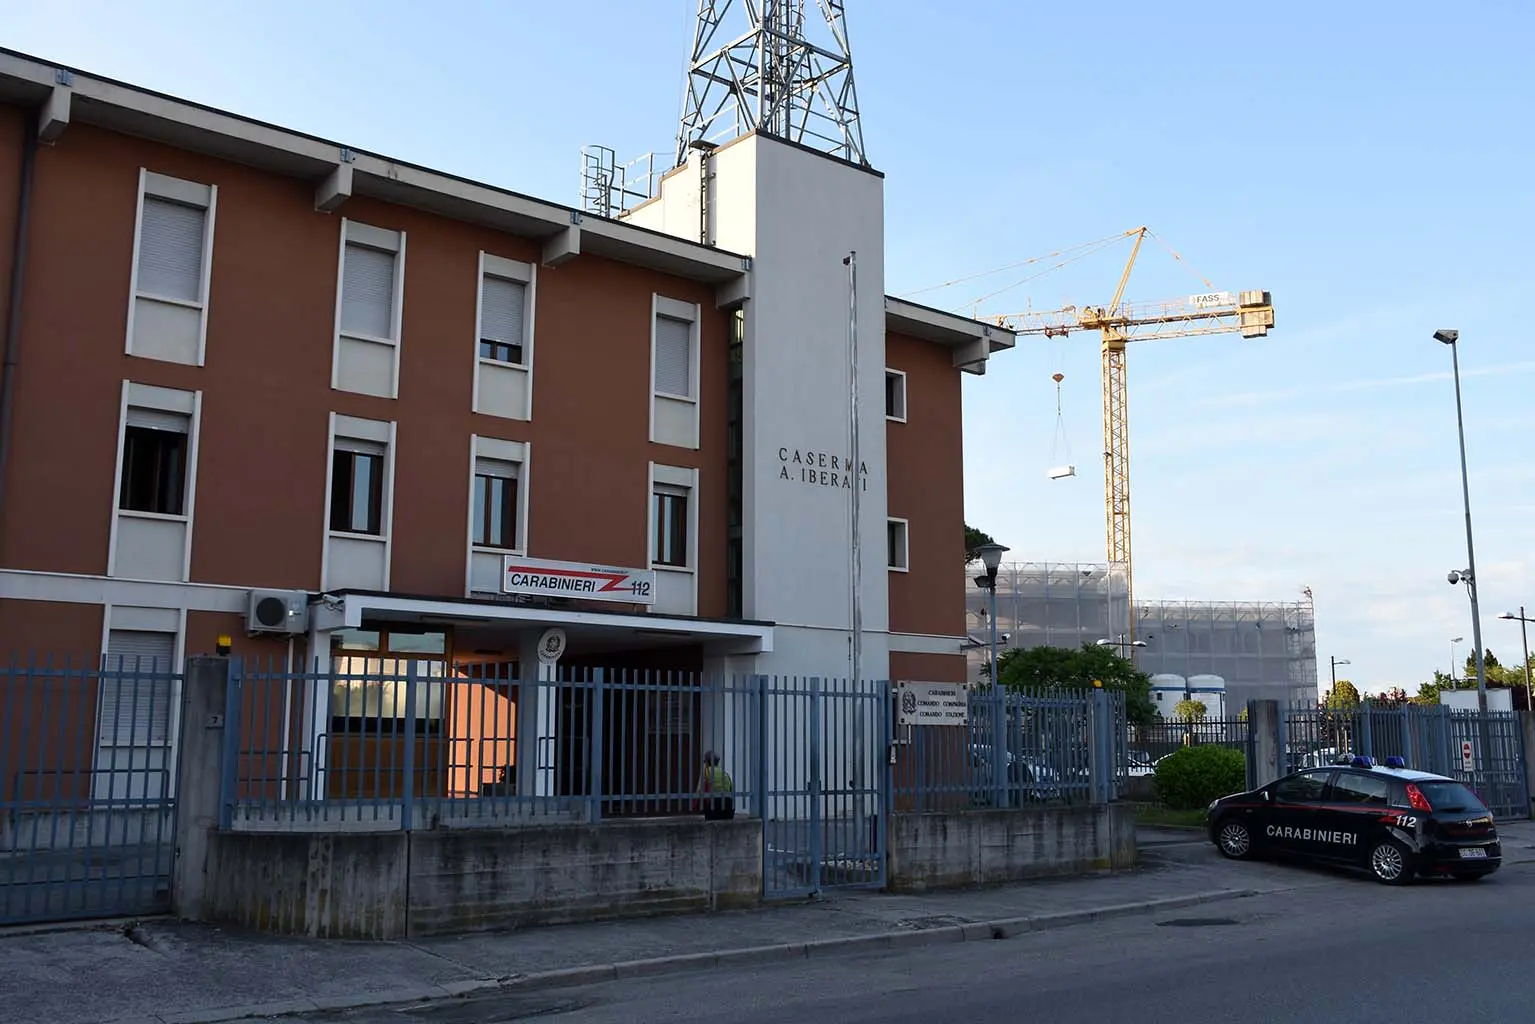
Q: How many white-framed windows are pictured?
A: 11